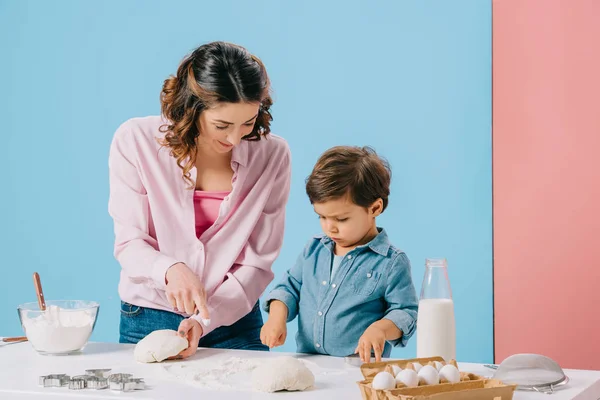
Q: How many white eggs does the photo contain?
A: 7